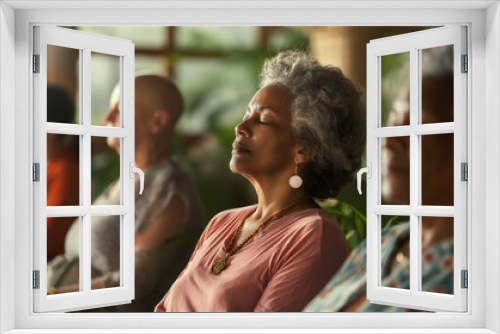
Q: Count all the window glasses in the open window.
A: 12